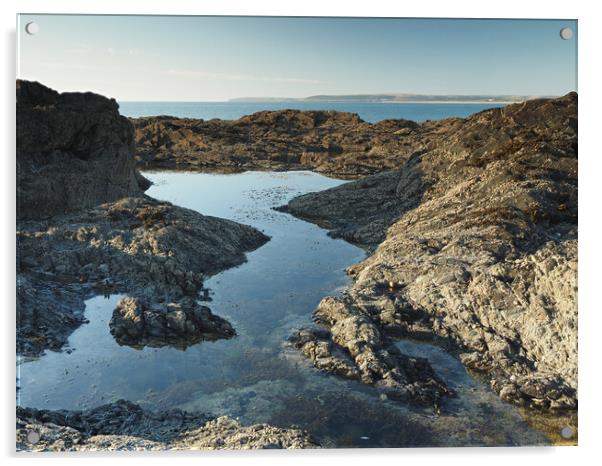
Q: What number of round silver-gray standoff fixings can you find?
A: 4